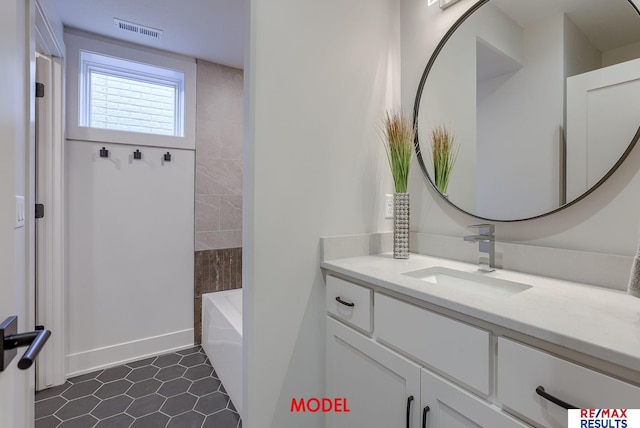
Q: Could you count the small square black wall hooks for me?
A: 3